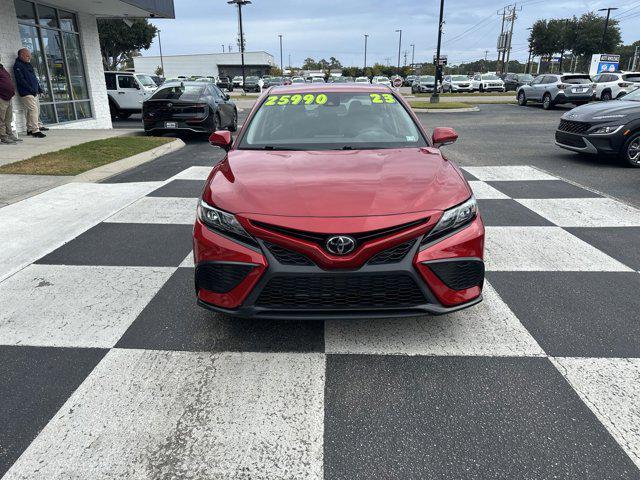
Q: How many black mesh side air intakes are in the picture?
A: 2